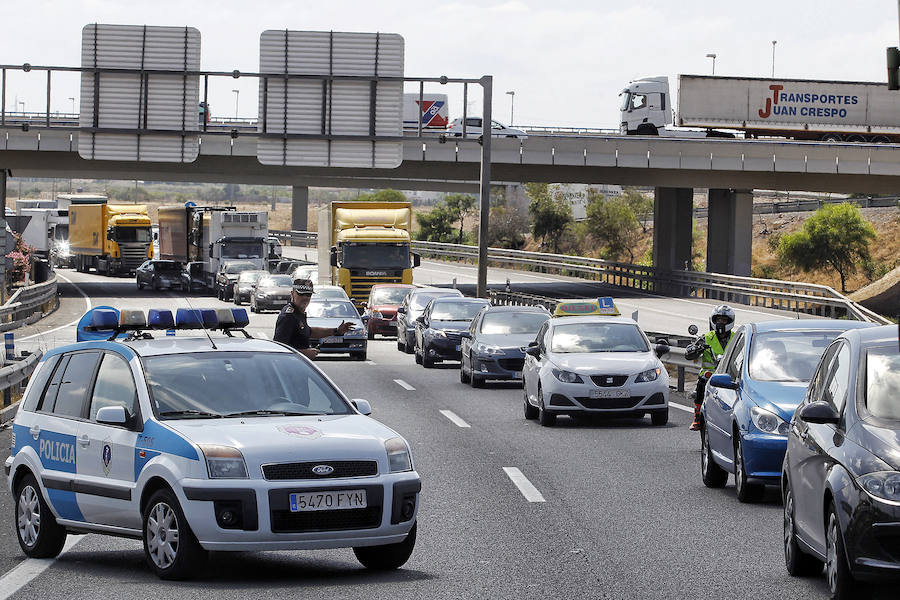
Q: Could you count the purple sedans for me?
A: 0